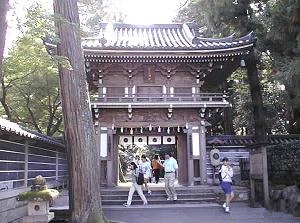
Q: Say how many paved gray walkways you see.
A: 1